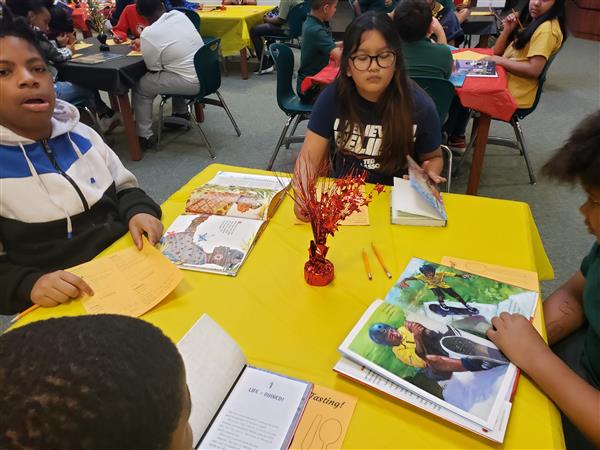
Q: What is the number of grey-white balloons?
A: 0